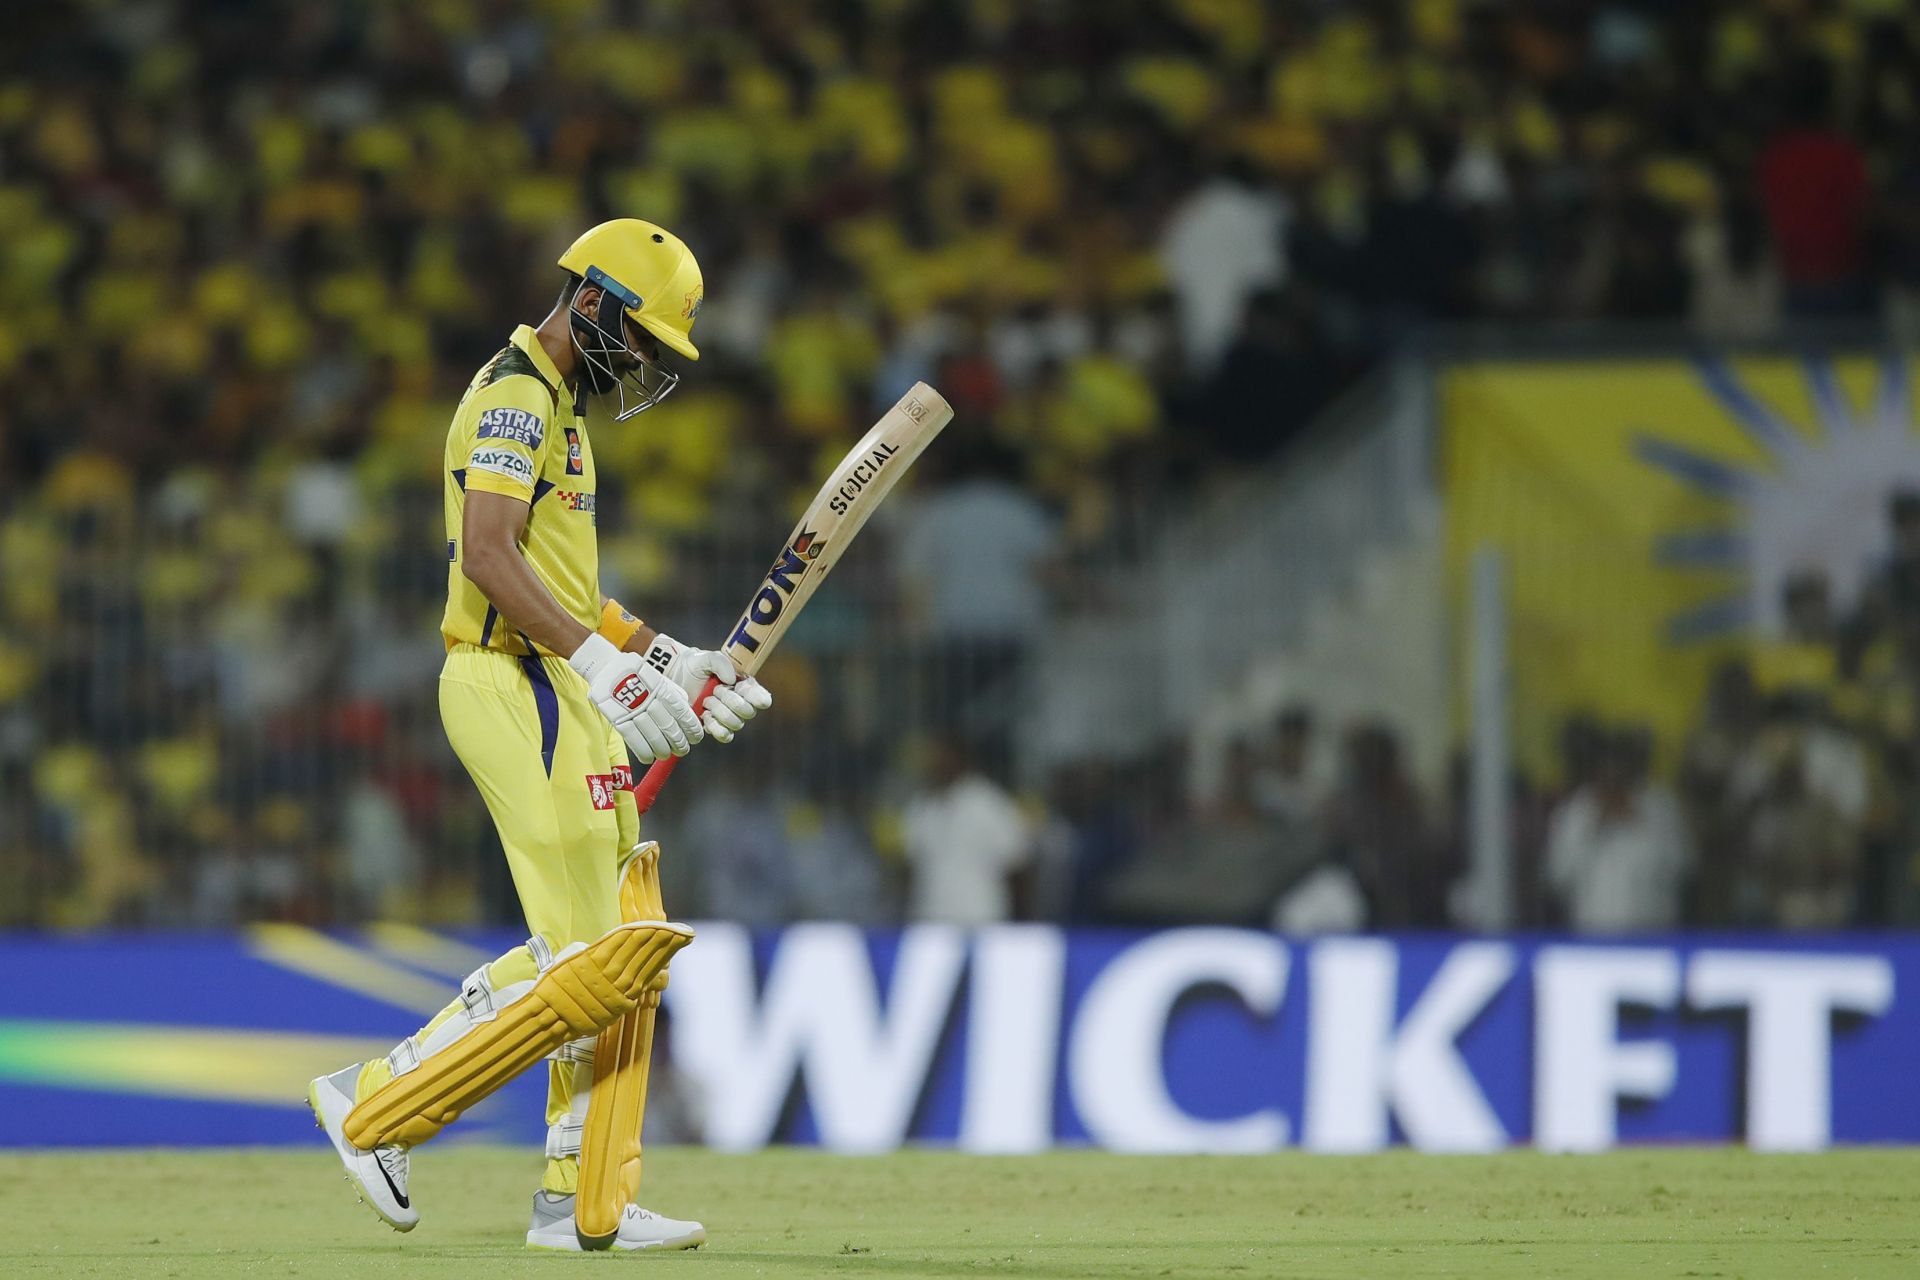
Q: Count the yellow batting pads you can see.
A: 2